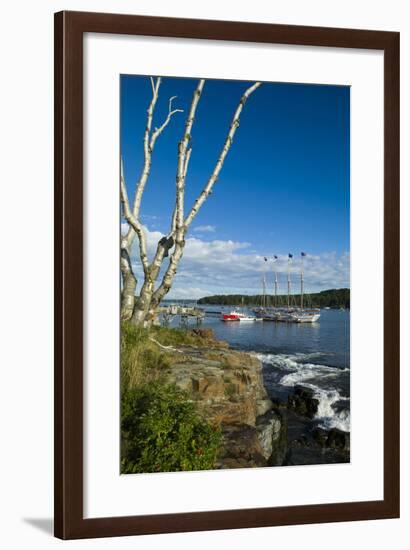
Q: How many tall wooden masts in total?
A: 4